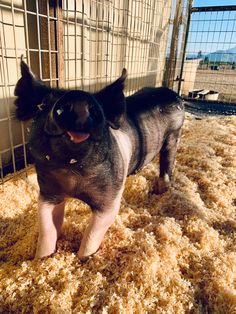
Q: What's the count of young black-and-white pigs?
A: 1